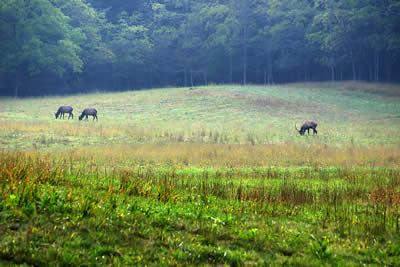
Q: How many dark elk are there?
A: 3